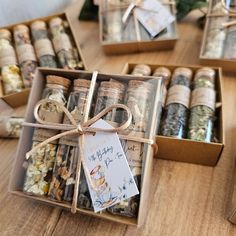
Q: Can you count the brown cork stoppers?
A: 12